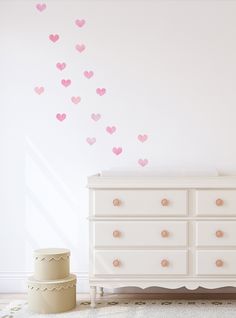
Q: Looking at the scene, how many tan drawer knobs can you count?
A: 9